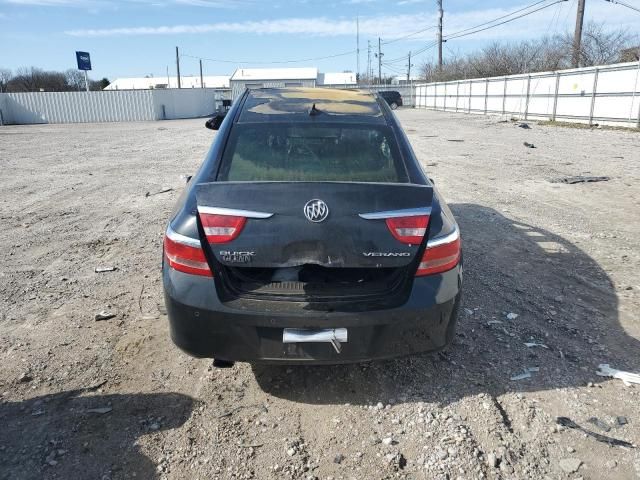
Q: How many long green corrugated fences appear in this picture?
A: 0